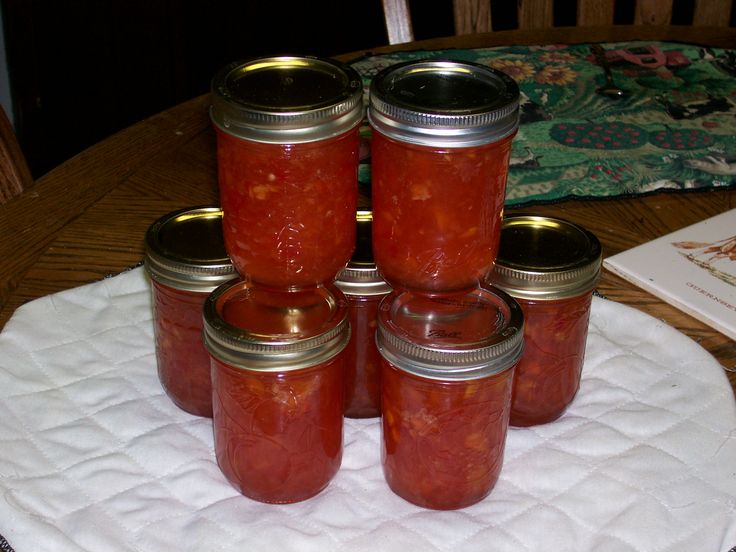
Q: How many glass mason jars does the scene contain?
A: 7